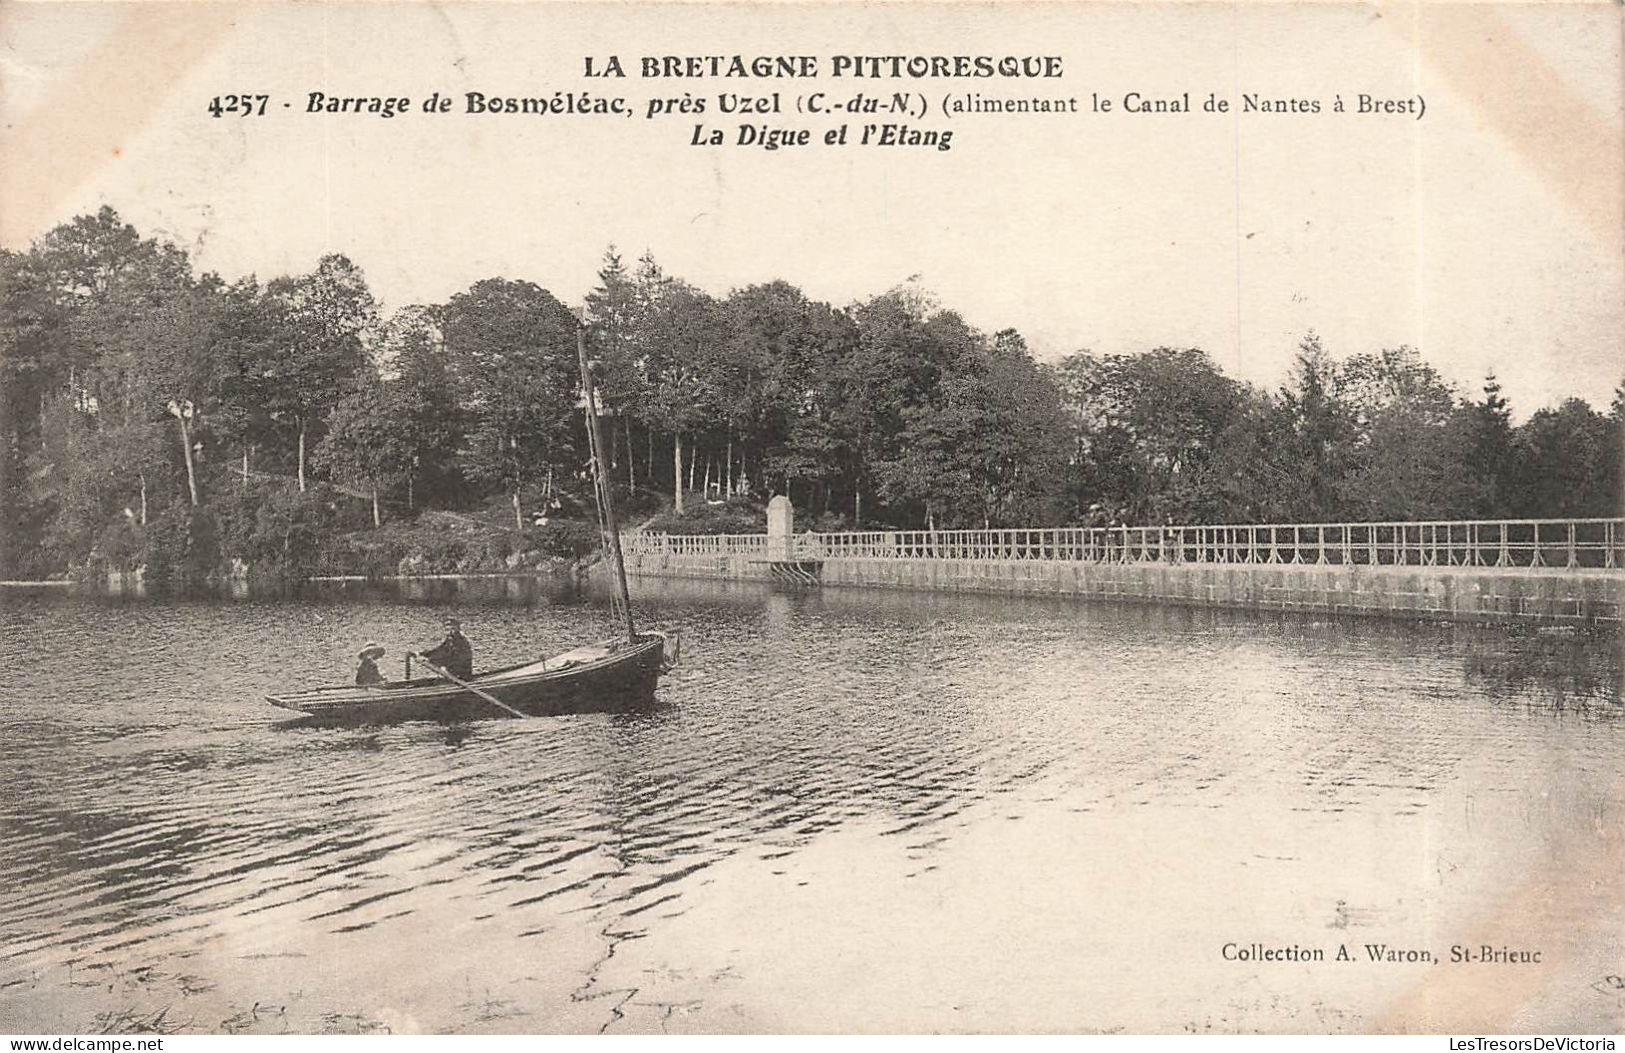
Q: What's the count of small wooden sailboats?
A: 1